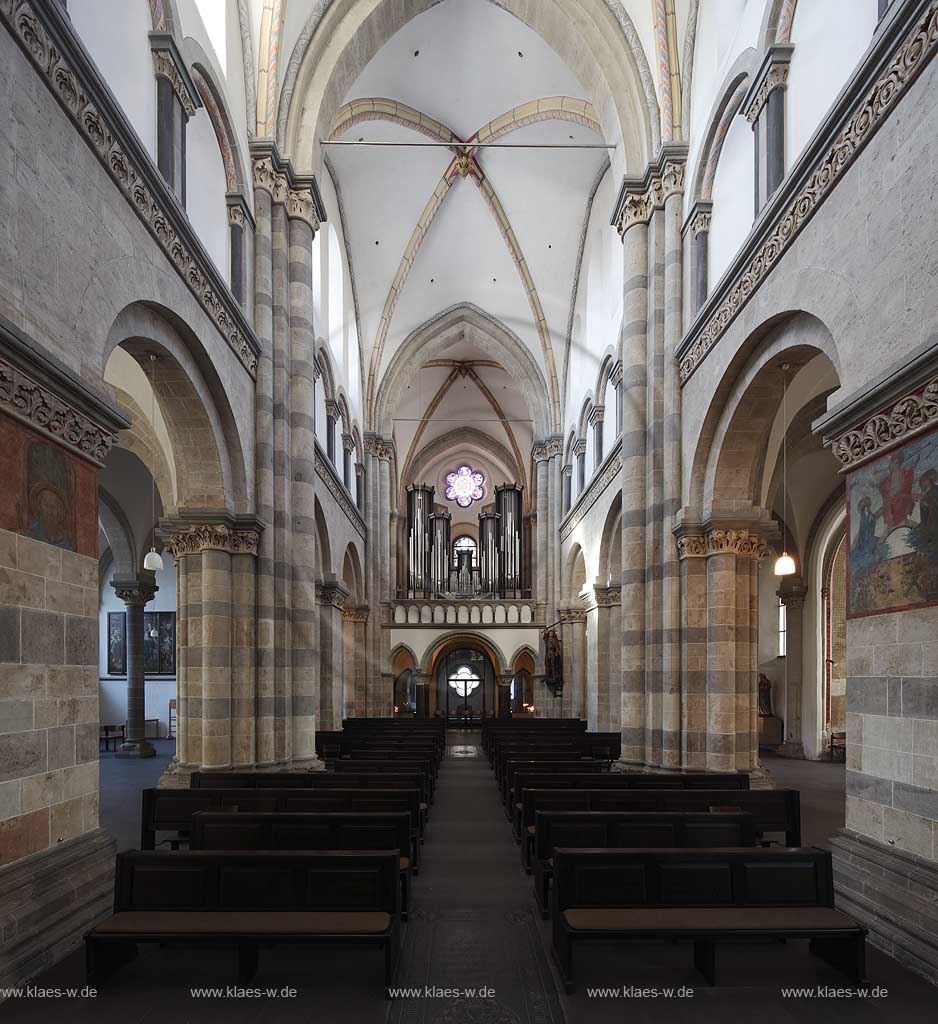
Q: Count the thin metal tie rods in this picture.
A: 2